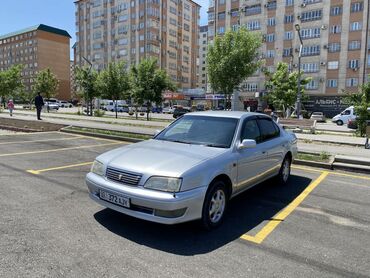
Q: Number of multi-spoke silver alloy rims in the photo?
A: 2